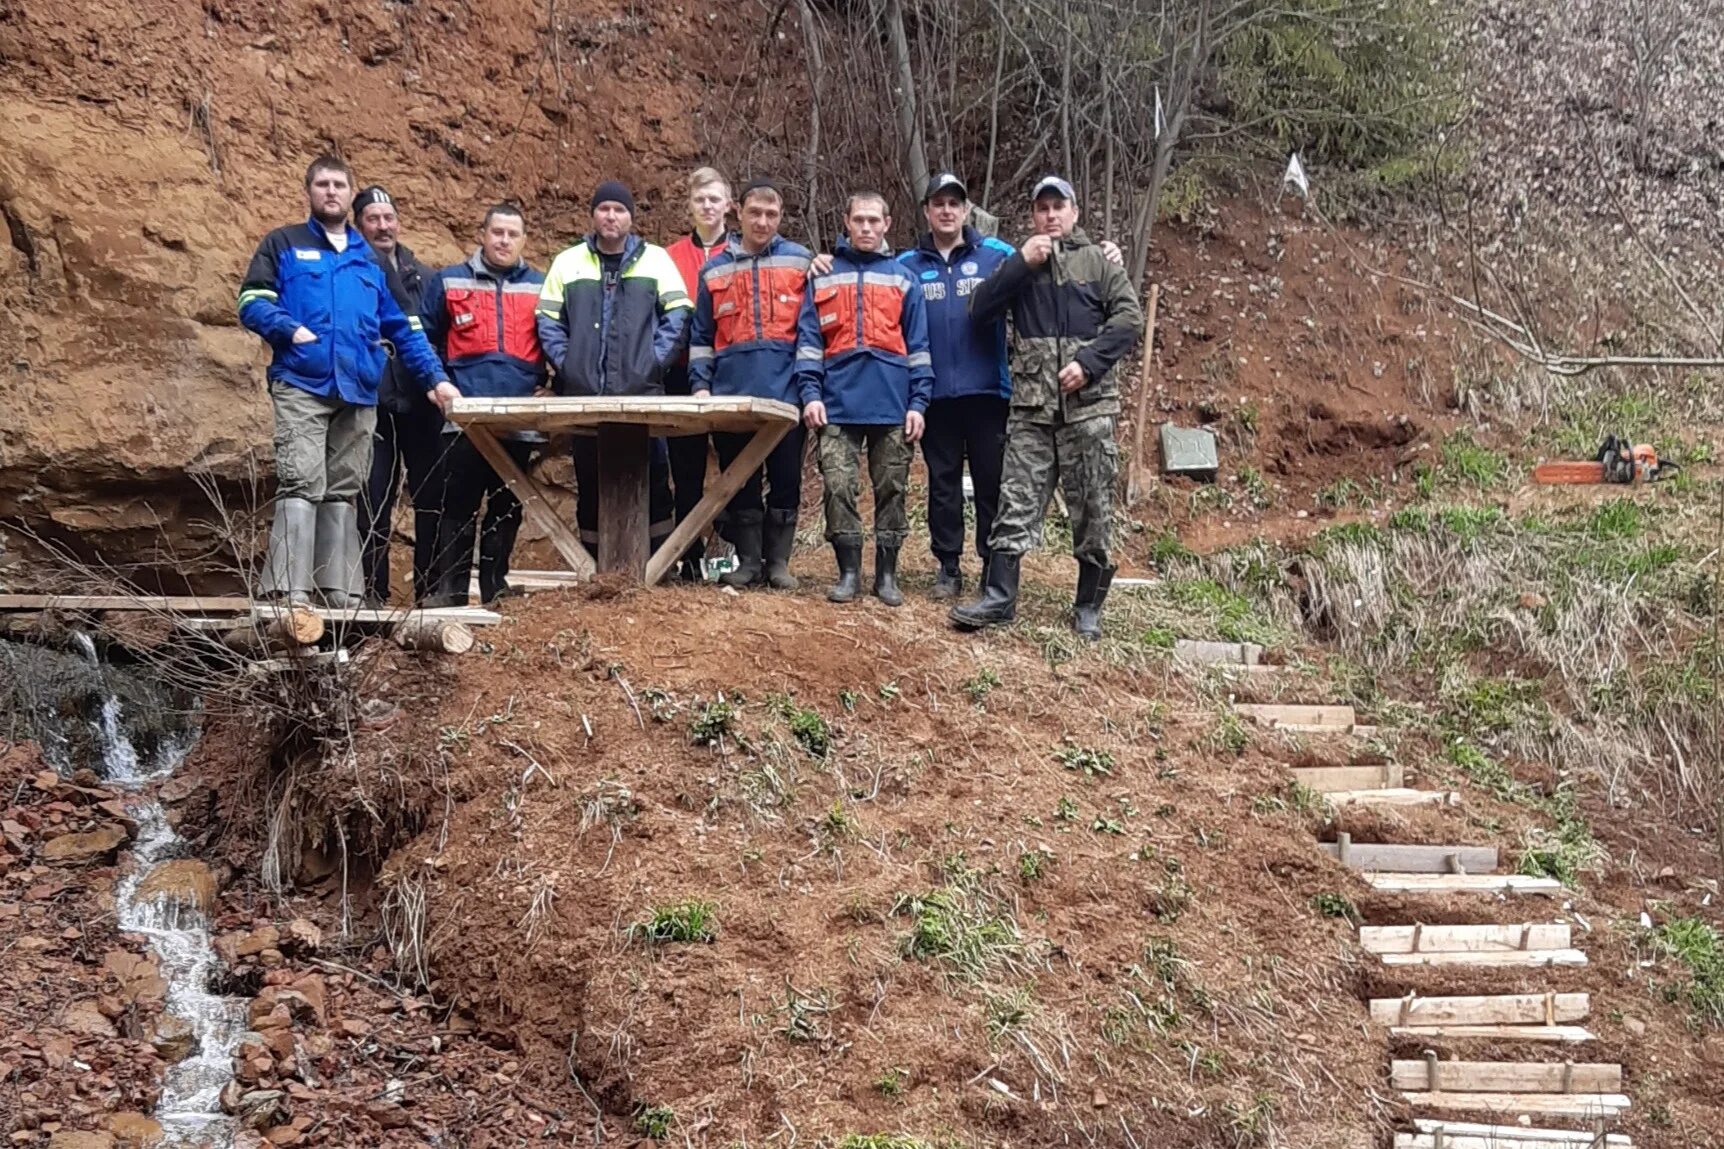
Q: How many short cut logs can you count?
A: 2